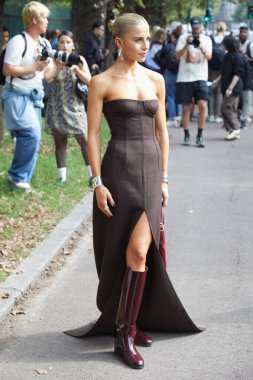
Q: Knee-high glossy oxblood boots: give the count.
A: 2